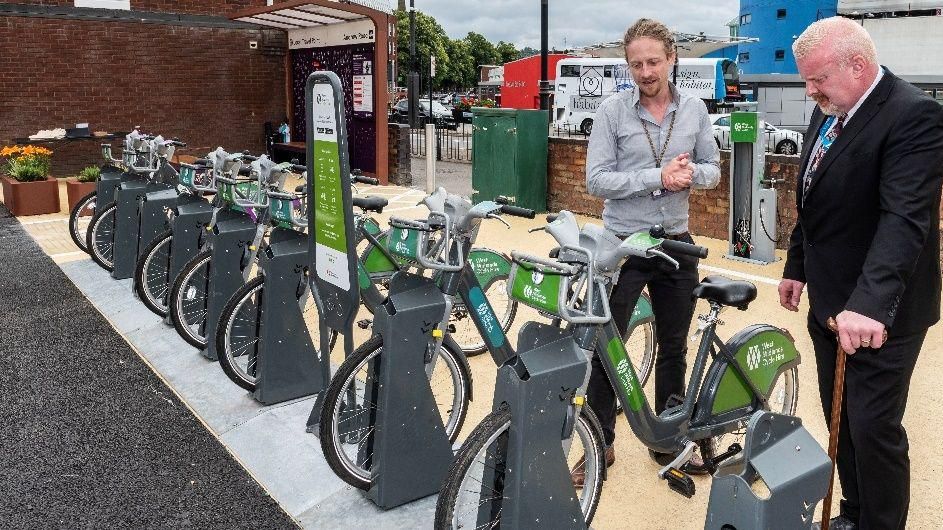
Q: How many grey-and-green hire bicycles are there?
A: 7